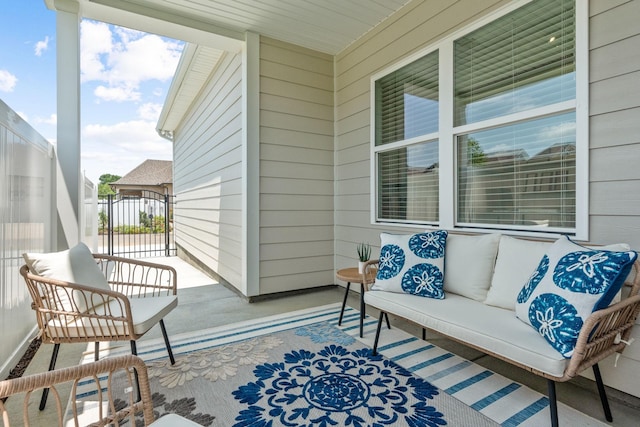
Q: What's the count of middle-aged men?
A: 0